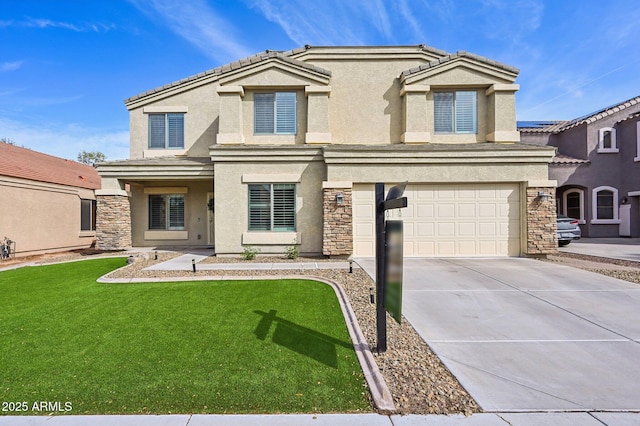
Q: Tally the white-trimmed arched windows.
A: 3